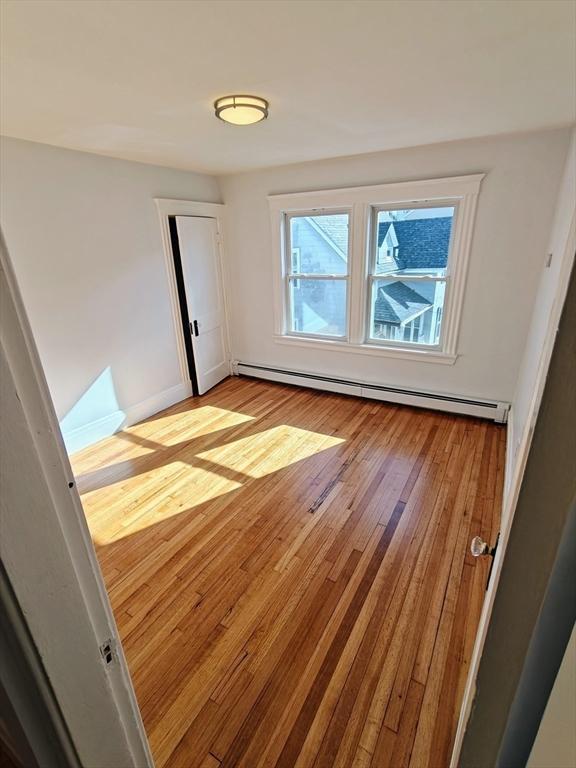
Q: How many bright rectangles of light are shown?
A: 4